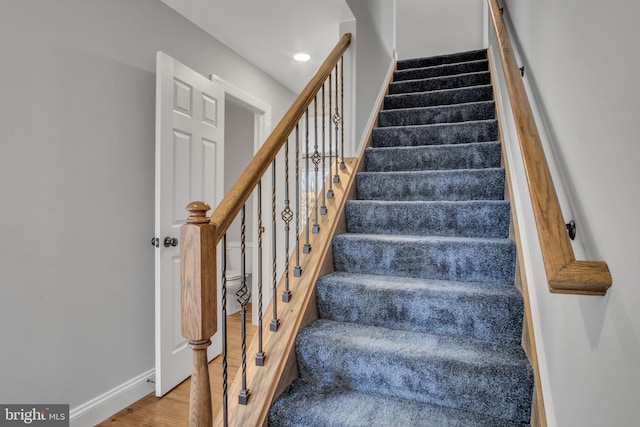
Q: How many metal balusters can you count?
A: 12